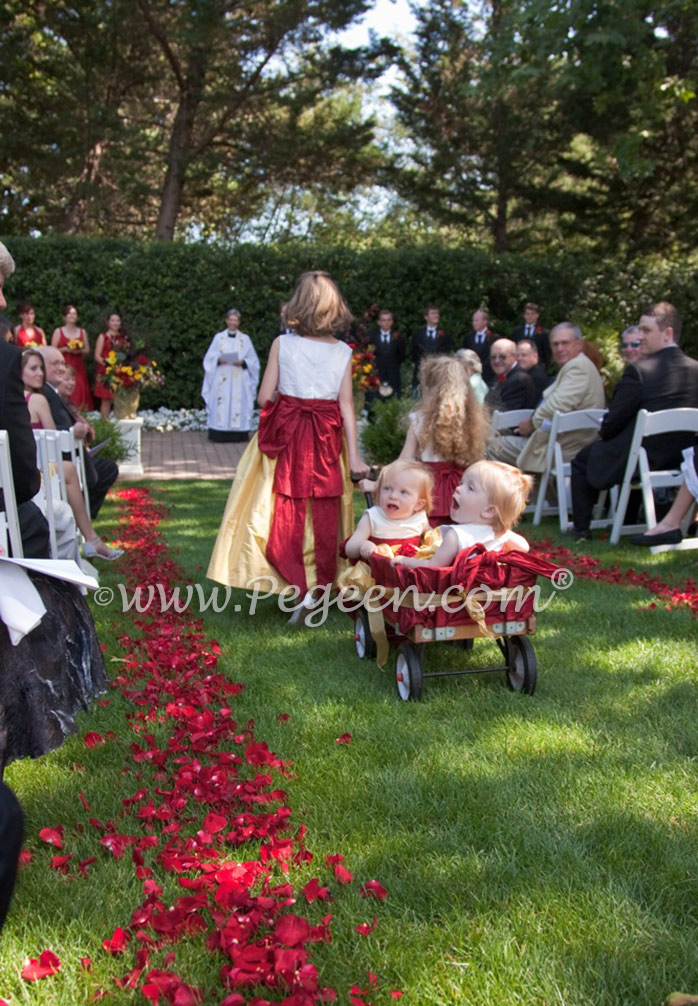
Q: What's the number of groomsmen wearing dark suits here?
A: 4